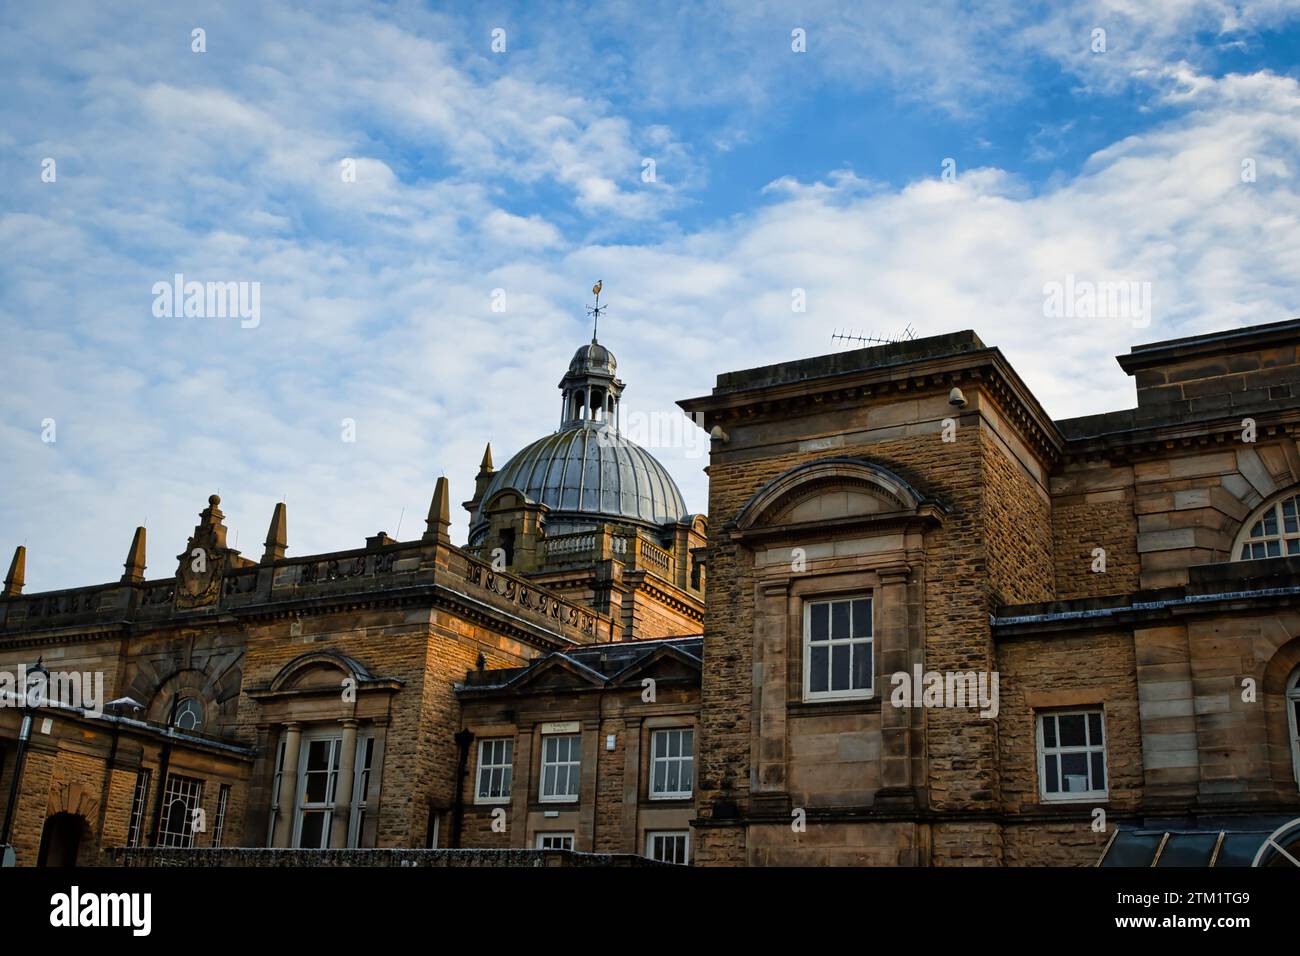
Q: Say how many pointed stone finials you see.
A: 5